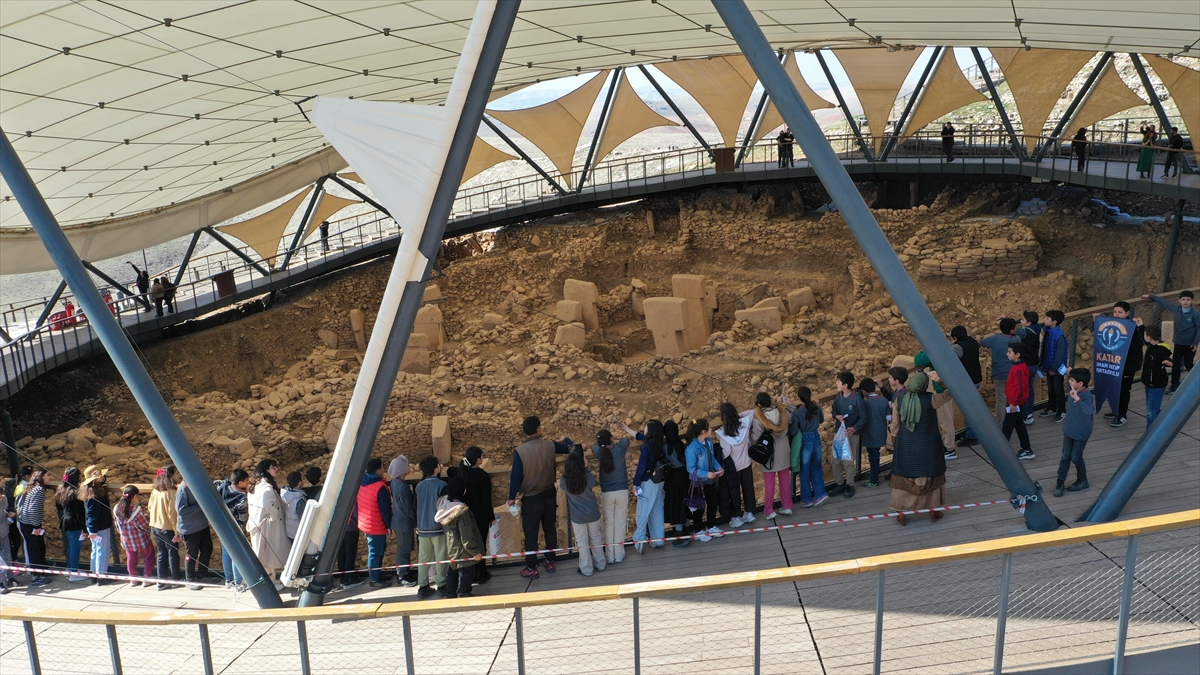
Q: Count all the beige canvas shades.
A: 13